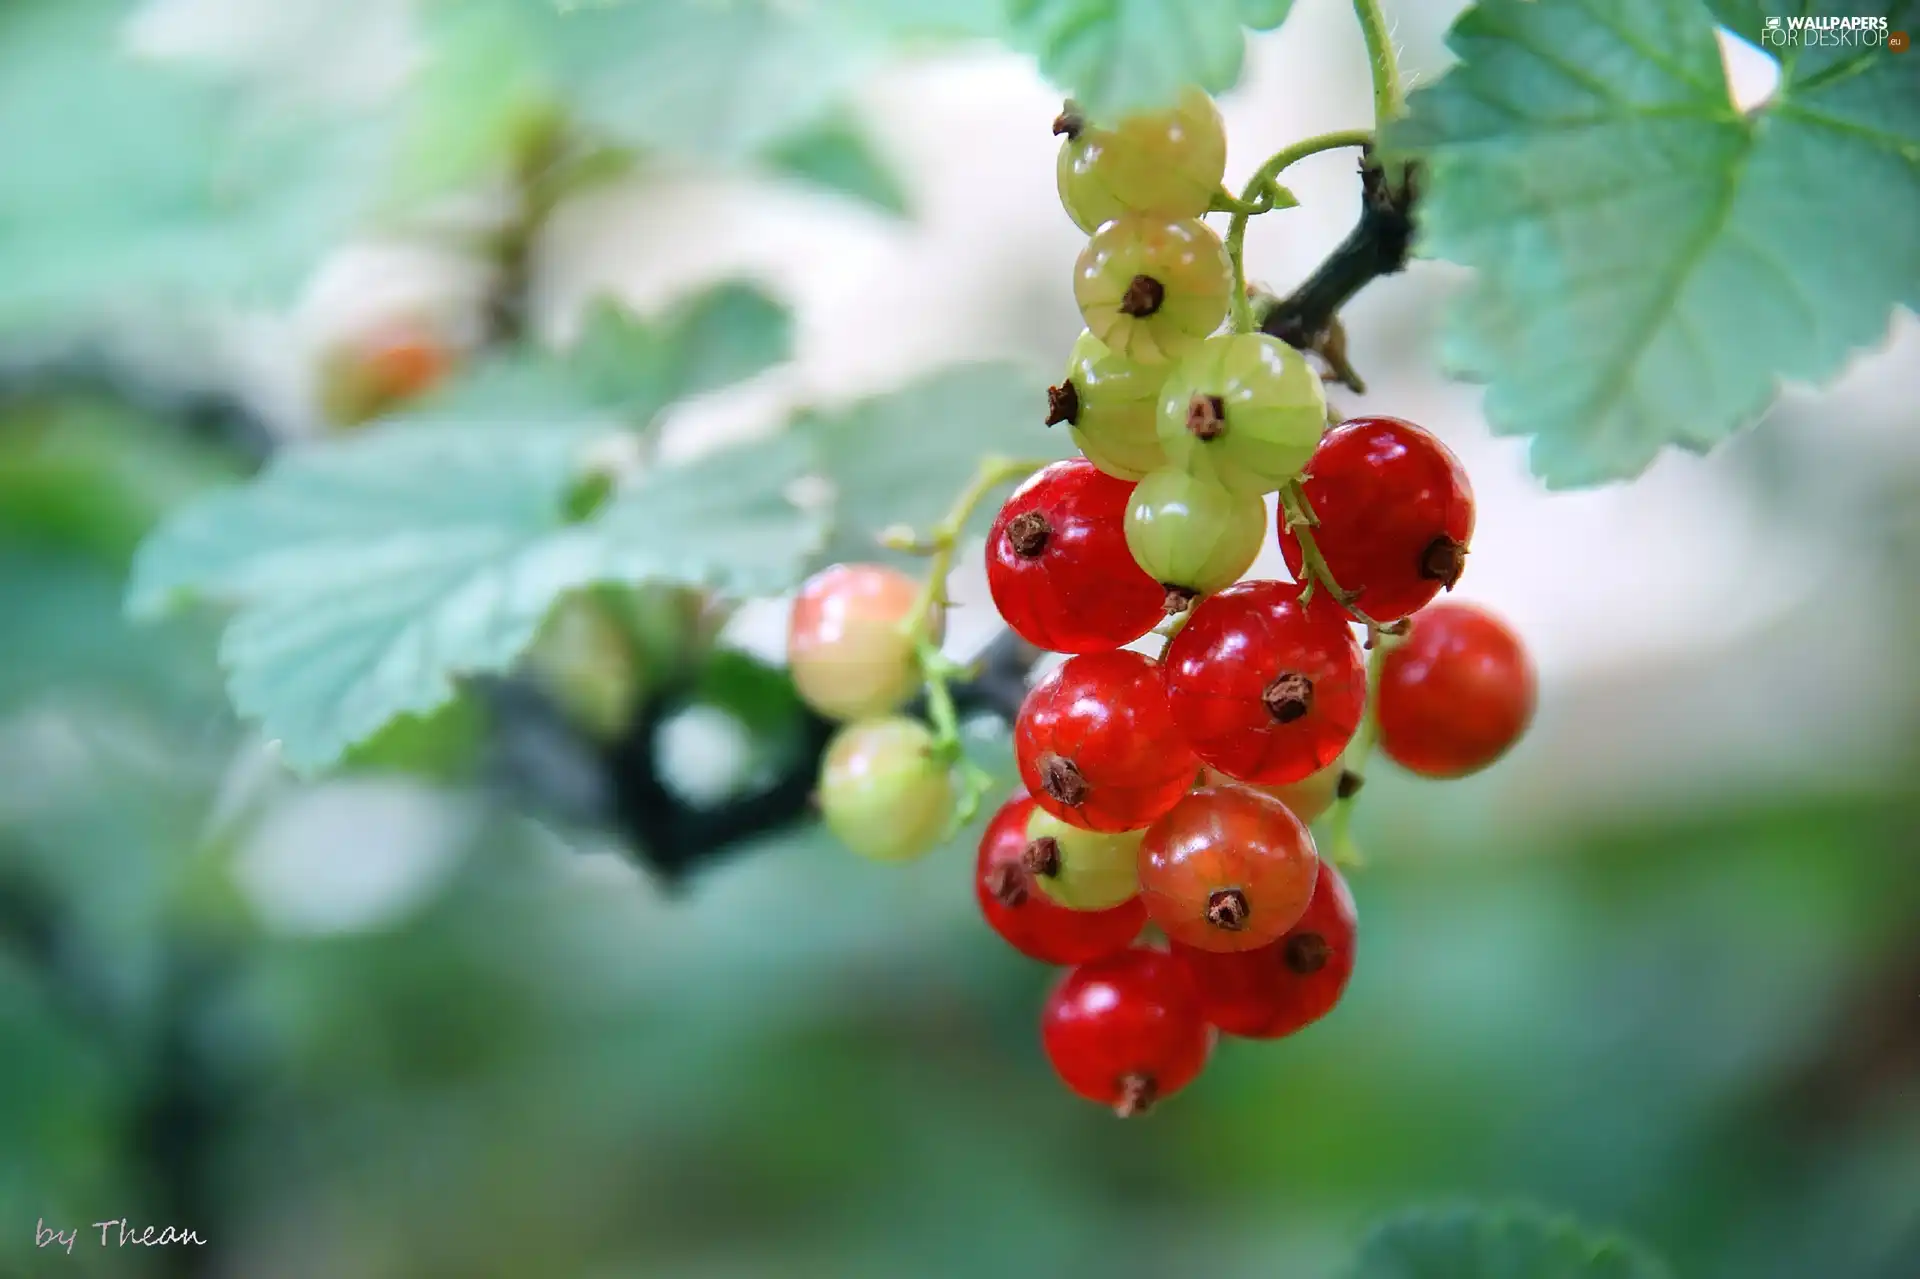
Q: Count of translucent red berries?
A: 9